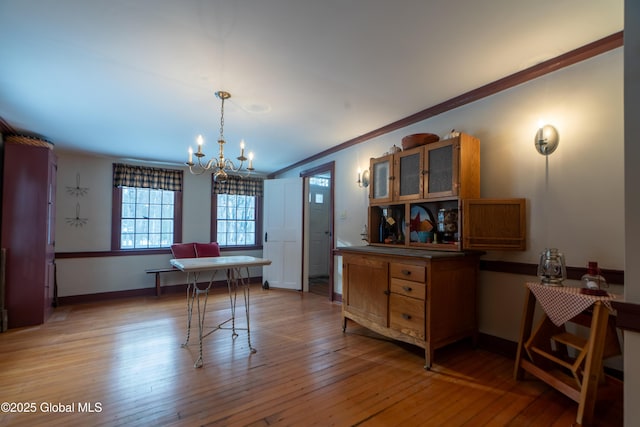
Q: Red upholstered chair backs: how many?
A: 2